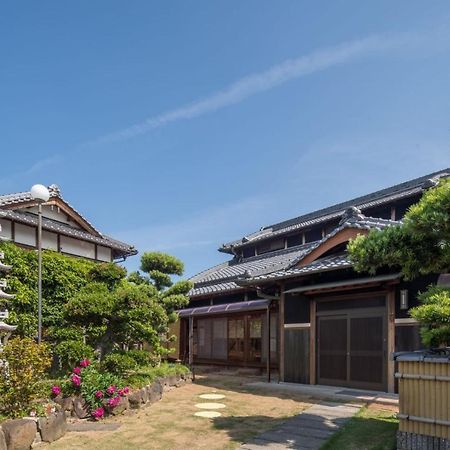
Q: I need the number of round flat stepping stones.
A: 3